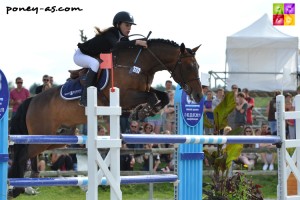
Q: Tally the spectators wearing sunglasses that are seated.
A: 3